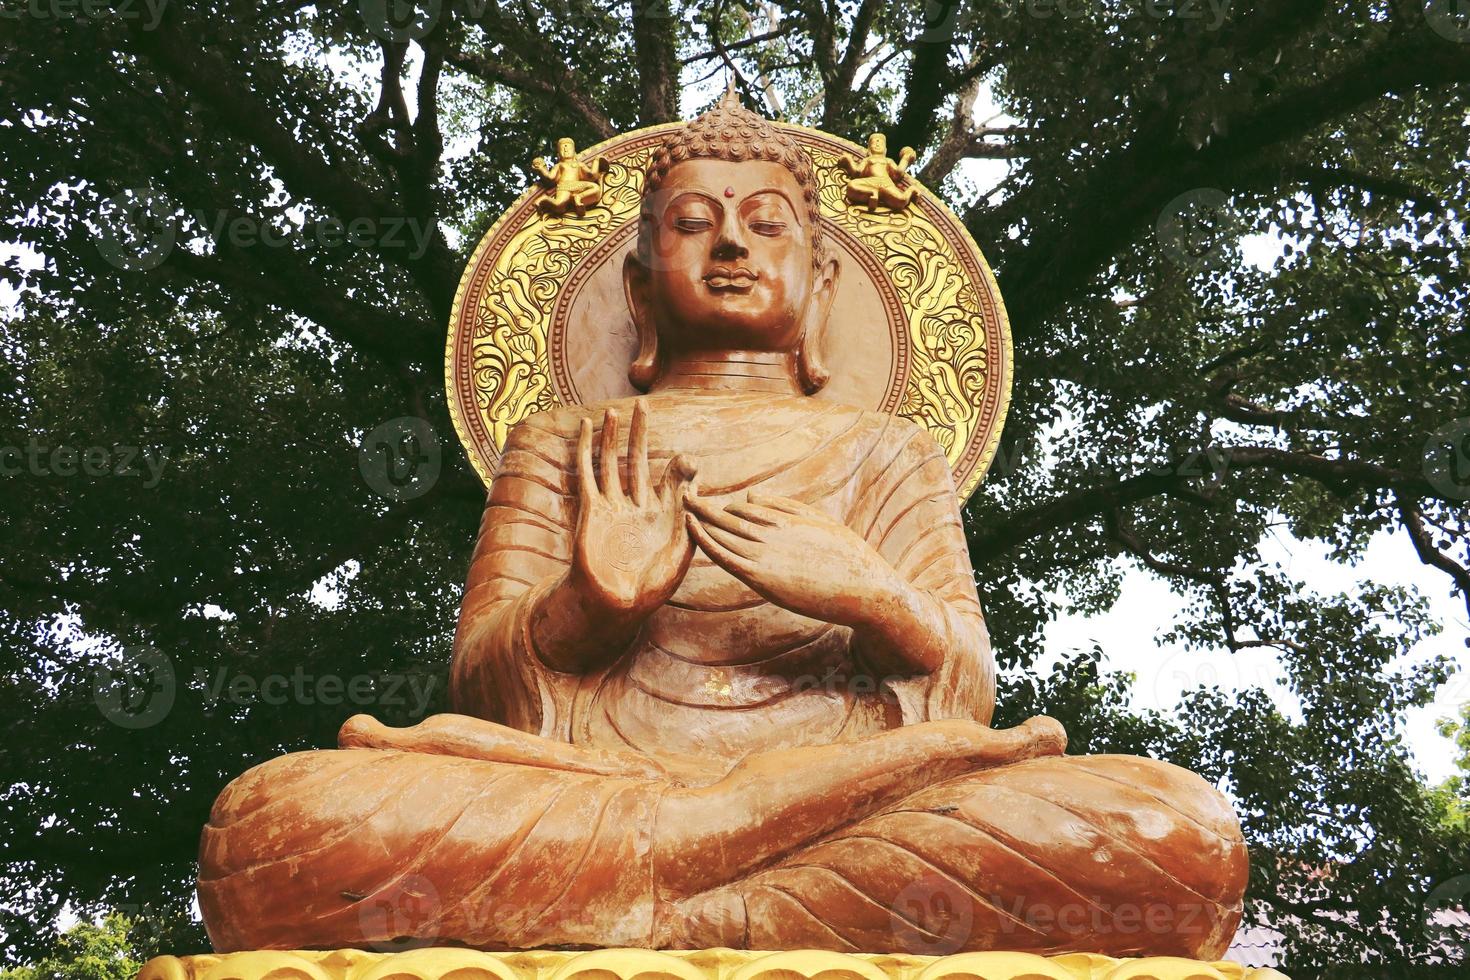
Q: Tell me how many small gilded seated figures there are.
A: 2